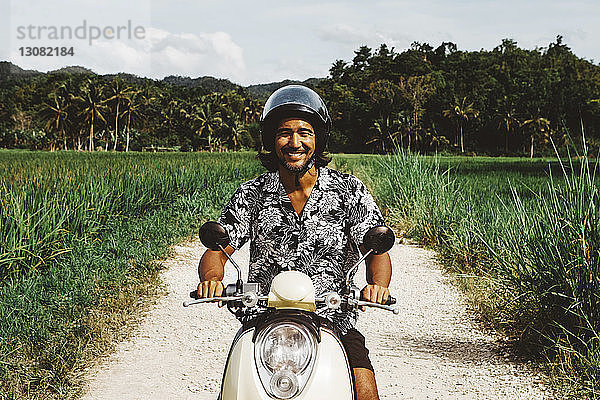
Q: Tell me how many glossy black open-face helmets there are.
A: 1